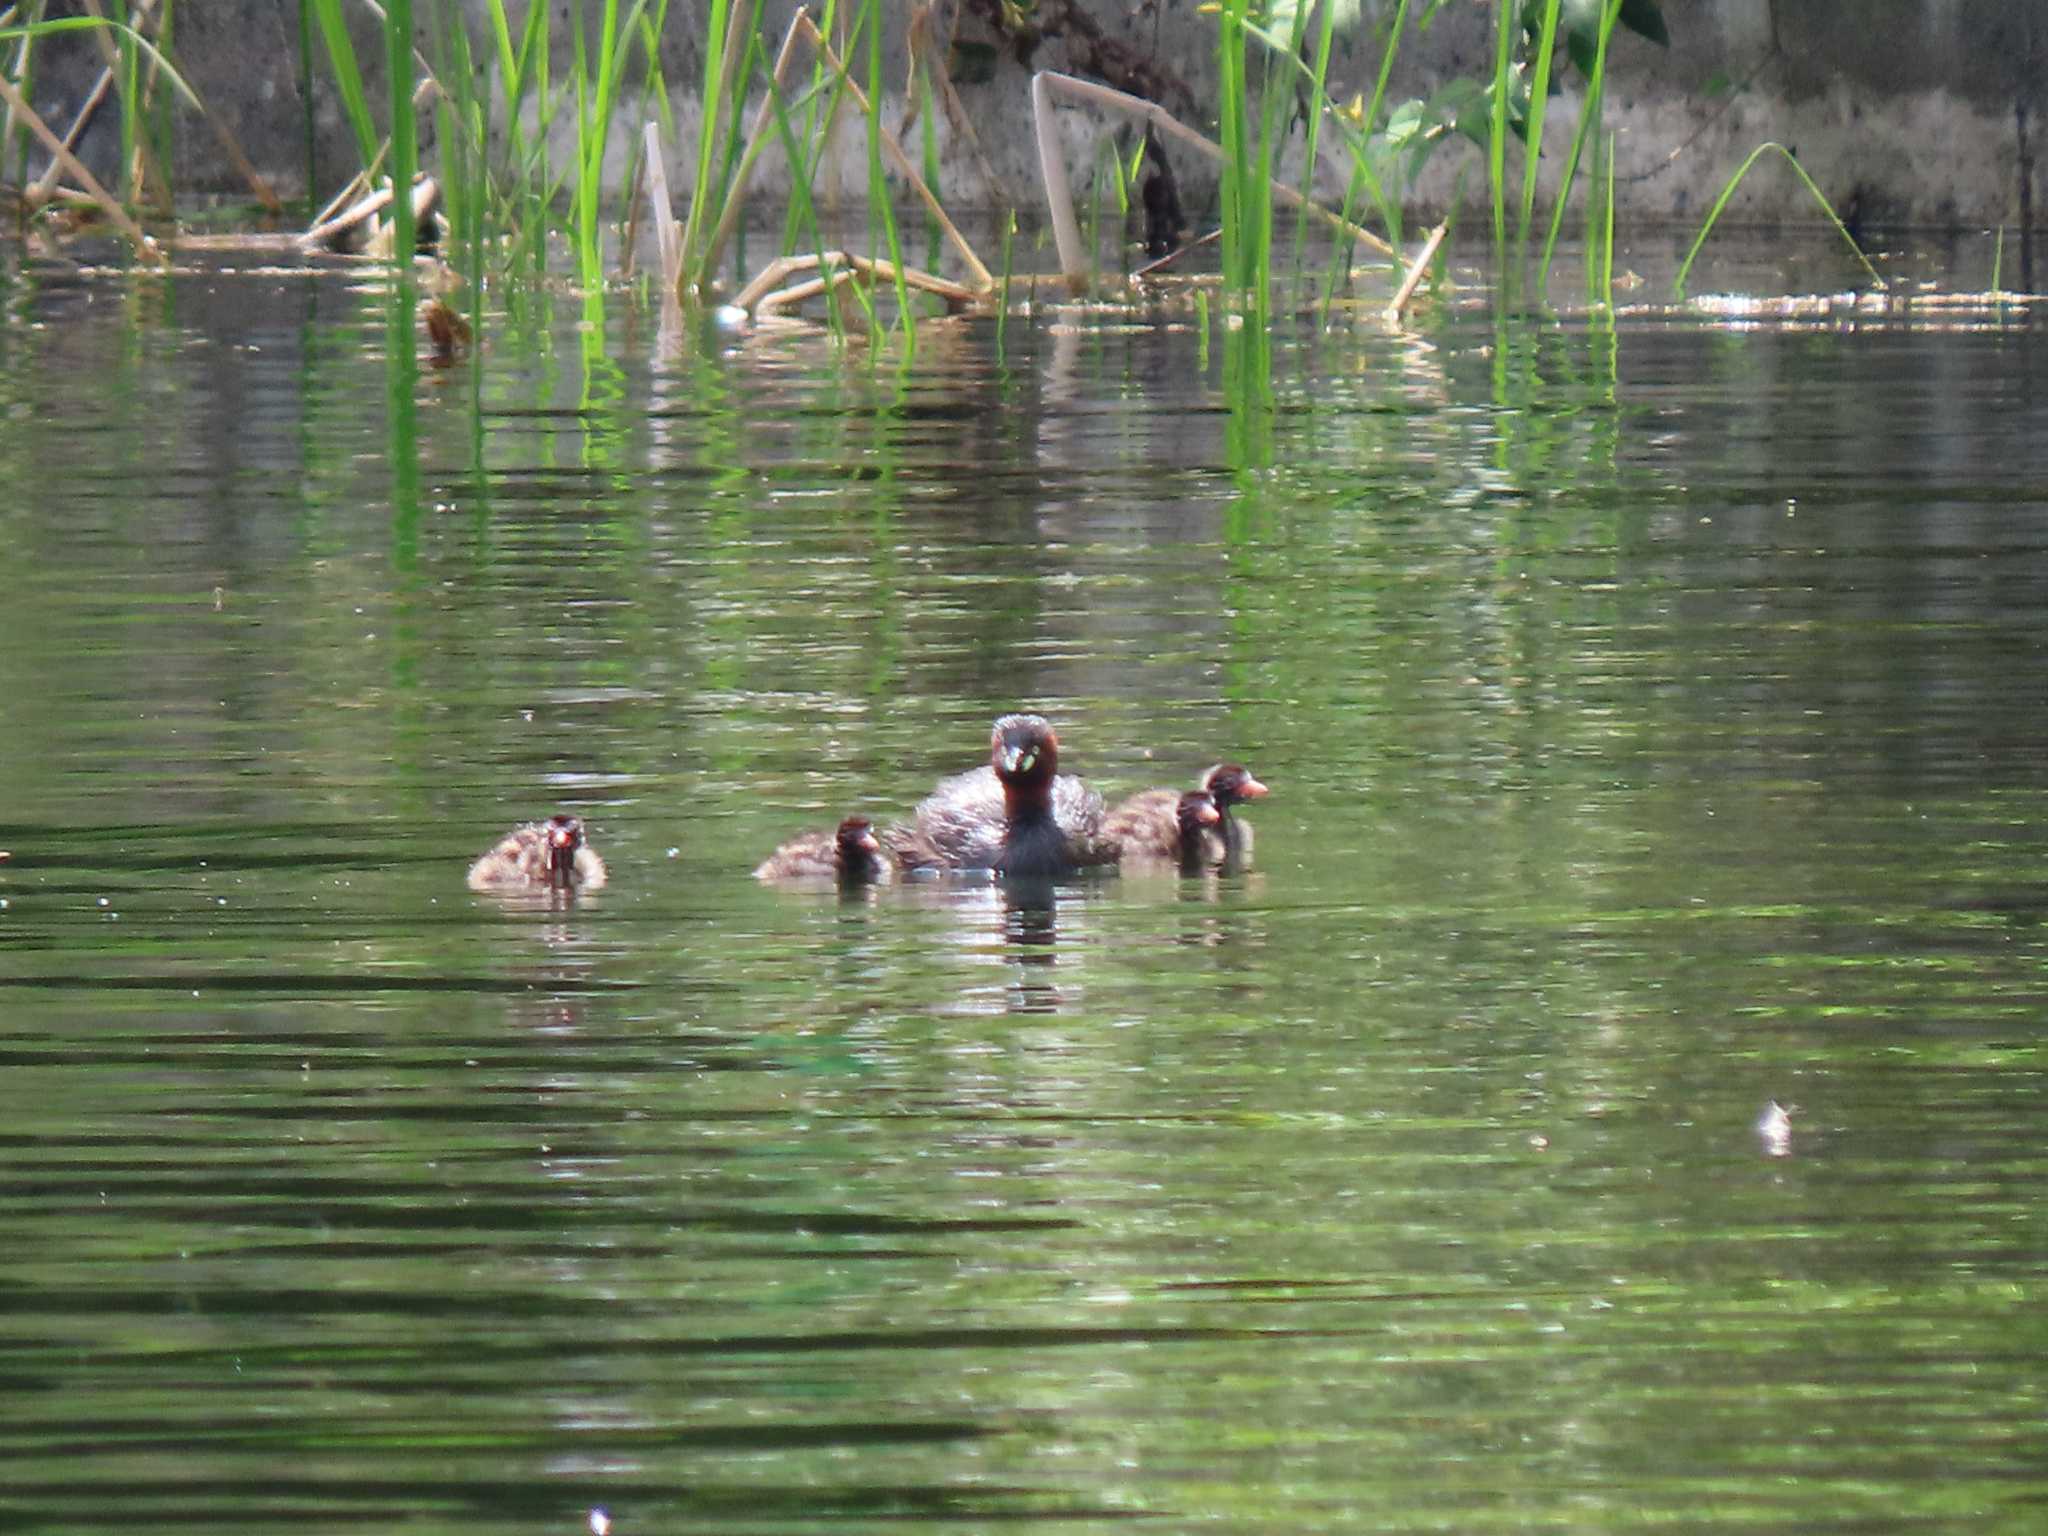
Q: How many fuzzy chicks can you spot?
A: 4